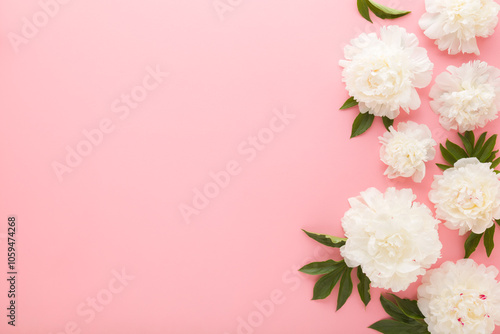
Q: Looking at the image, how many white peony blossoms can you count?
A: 7